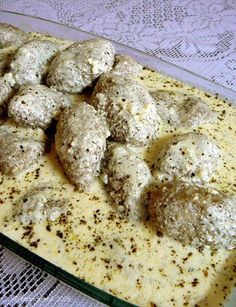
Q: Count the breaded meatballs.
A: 14